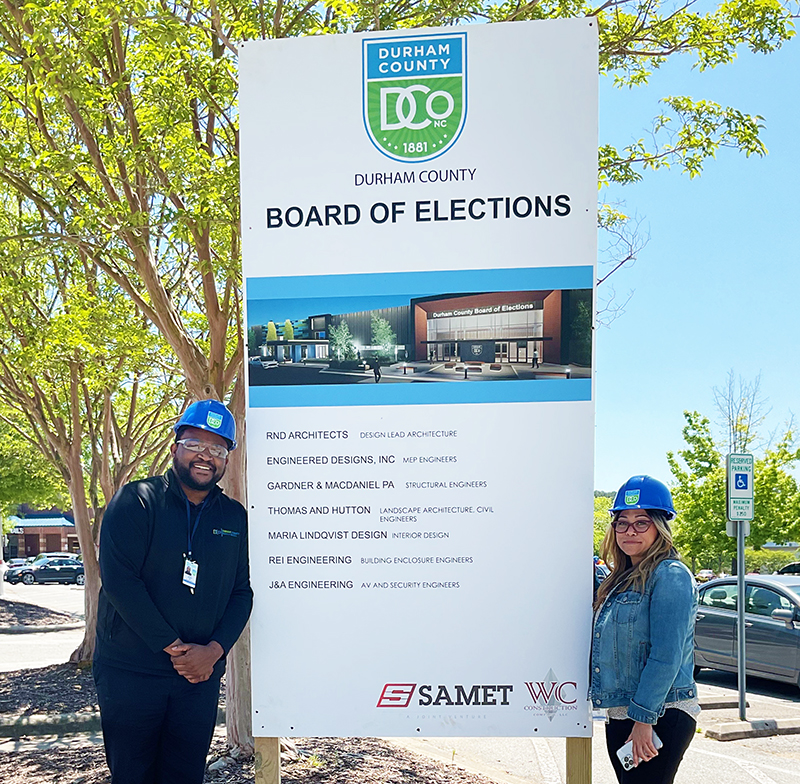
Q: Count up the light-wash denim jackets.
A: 1